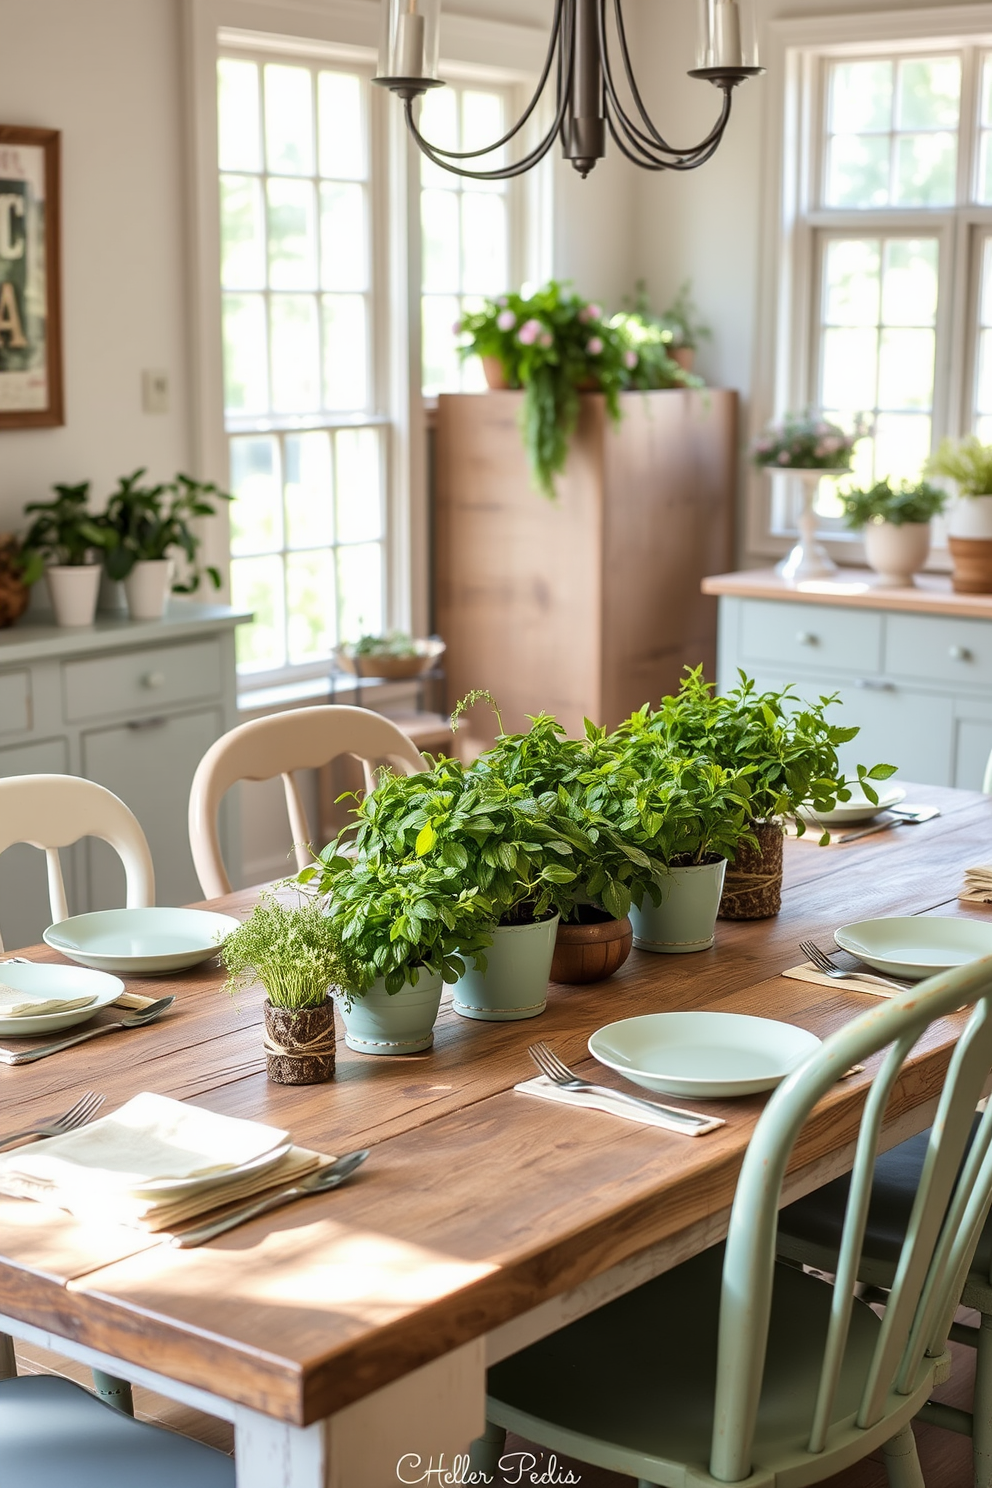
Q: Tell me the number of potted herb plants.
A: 6